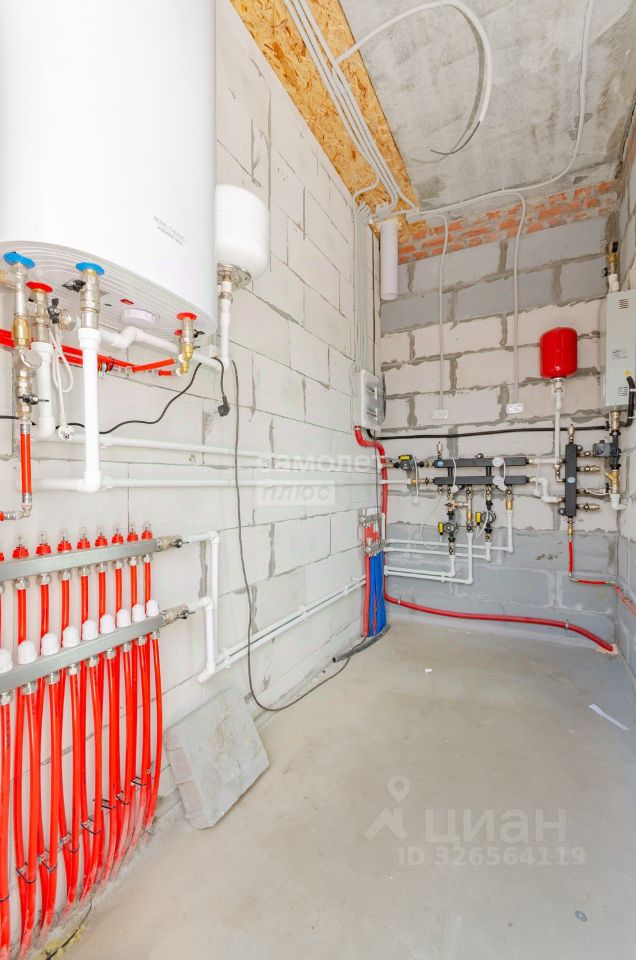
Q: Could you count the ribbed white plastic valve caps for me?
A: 9